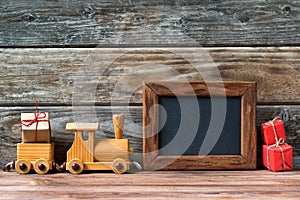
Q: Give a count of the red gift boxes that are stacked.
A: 2